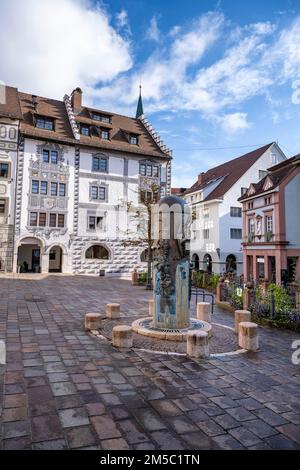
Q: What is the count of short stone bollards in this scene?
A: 8